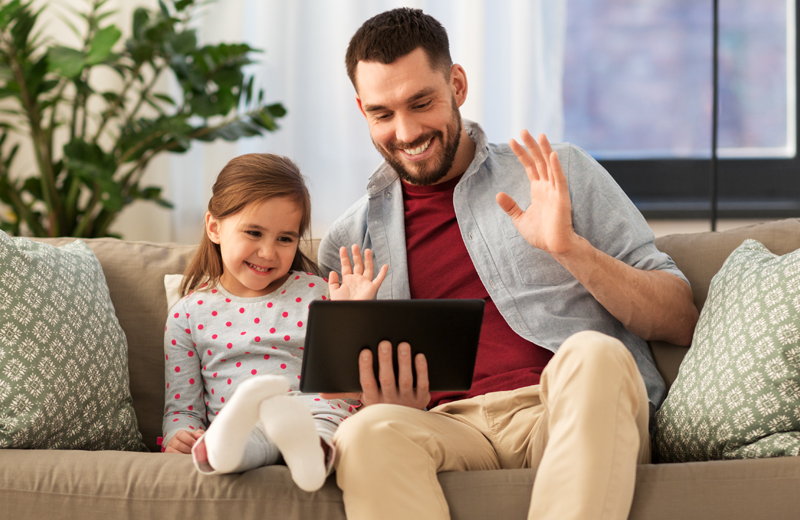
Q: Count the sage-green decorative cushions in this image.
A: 2